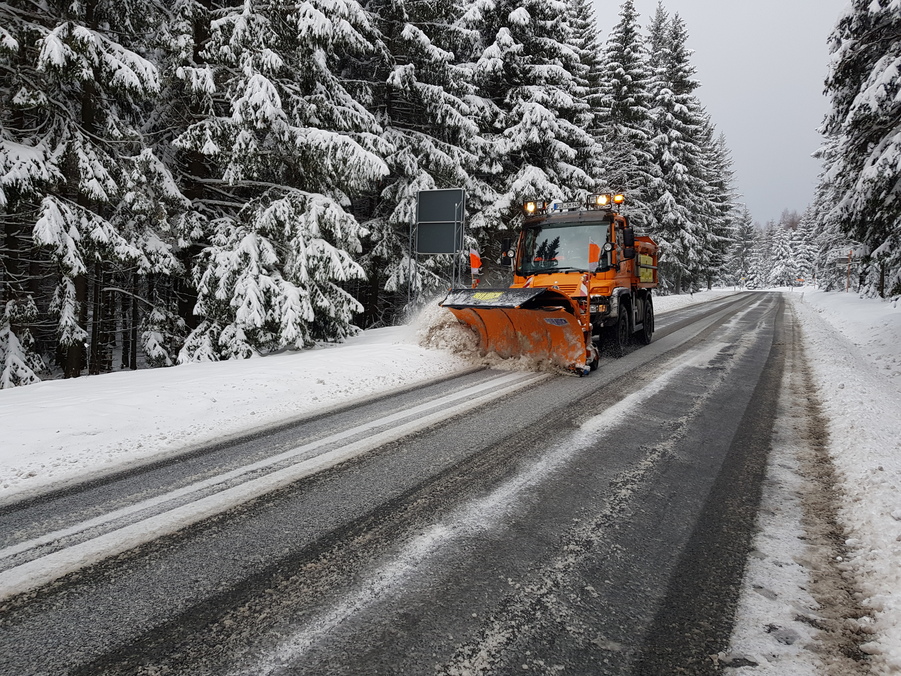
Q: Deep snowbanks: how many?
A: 2